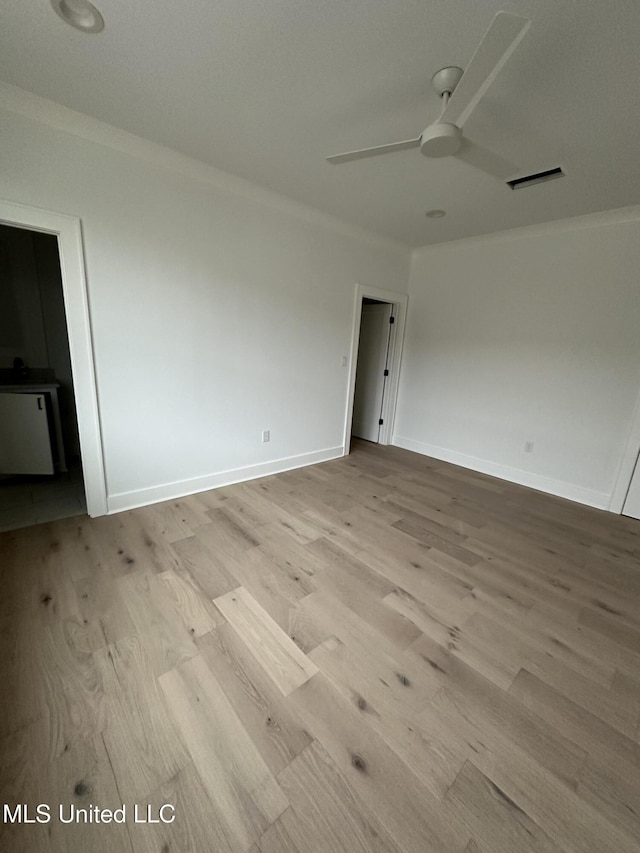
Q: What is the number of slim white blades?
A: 3